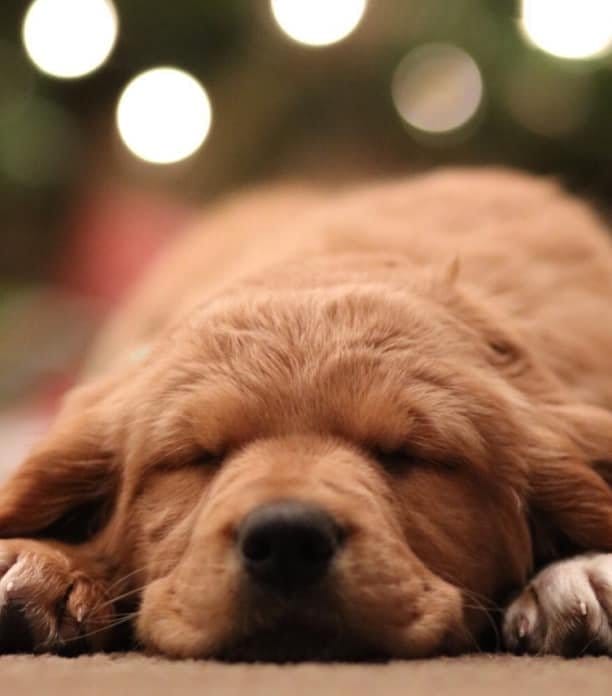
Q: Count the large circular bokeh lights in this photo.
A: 5